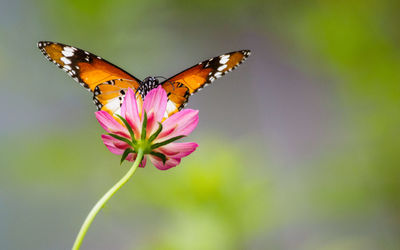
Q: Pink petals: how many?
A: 8